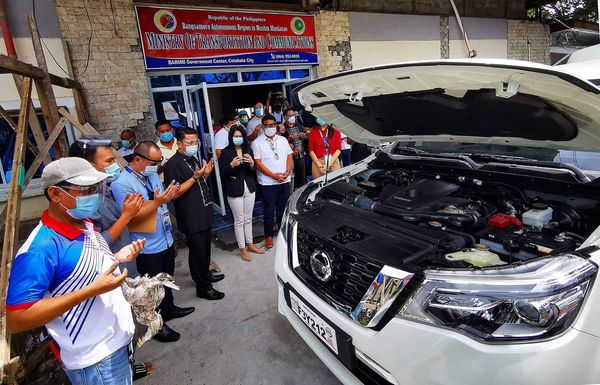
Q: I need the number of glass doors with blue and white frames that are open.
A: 2